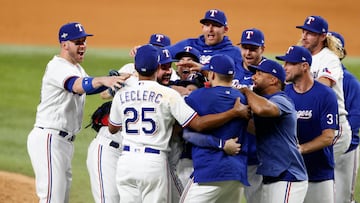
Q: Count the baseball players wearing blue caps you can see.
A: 12